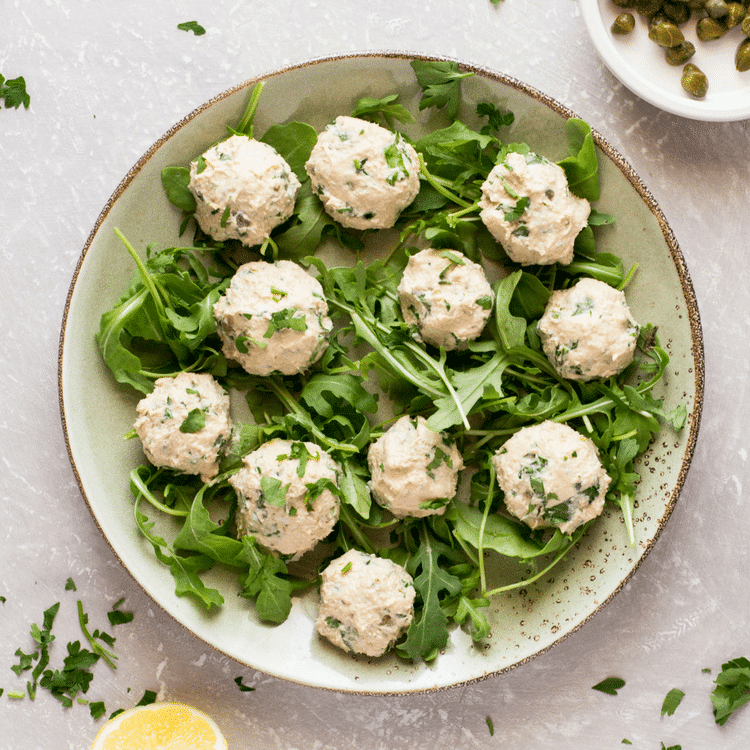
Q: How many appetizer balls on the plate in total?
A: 11